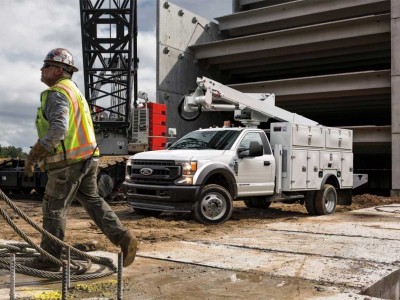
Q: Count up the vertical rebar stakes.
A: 4